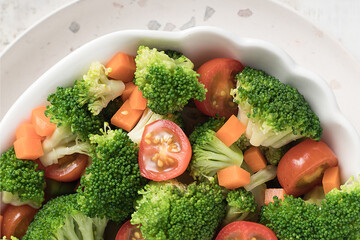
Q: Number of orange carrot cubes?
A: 12